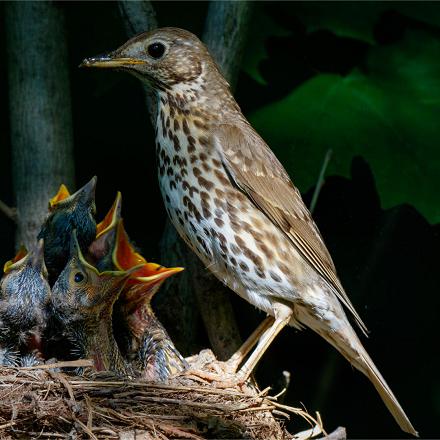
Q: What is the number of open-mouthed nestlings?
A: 5